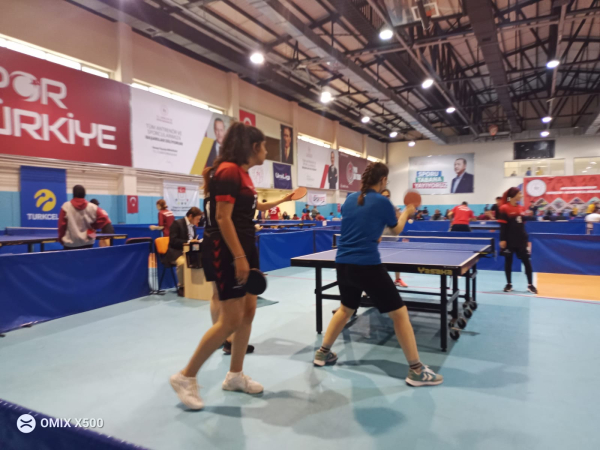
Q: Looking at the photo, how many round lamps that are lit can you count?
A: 11